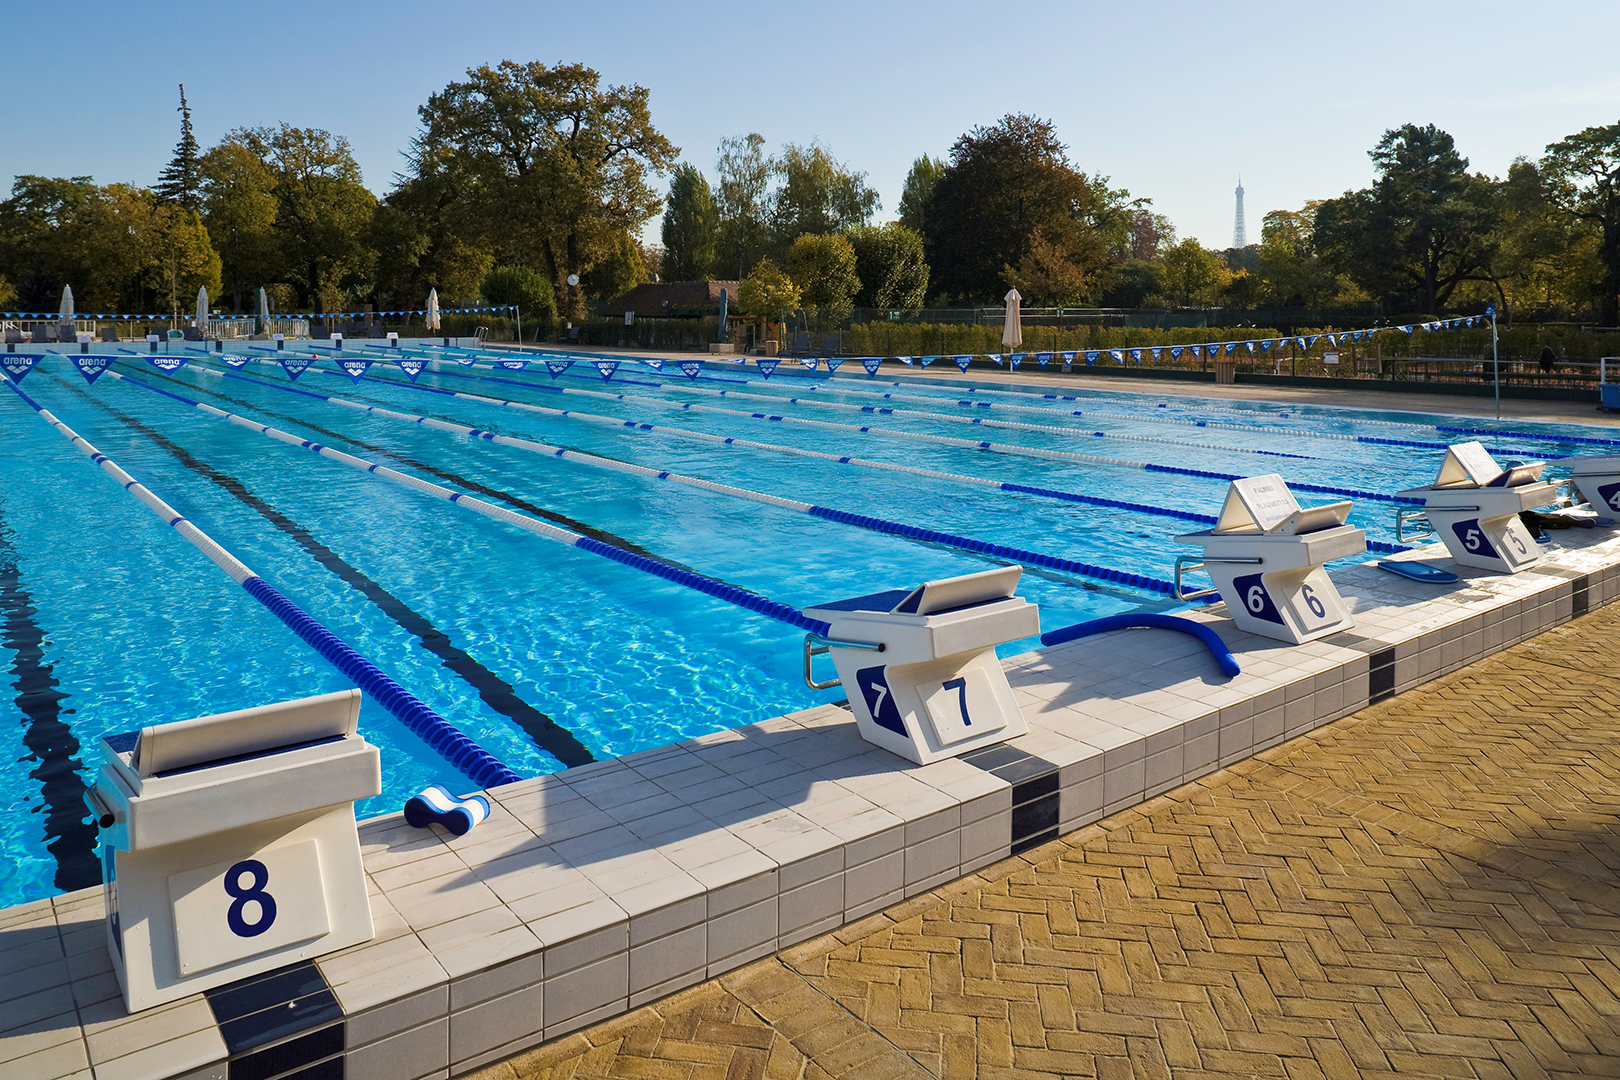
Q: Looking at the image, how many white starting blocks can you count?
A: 5